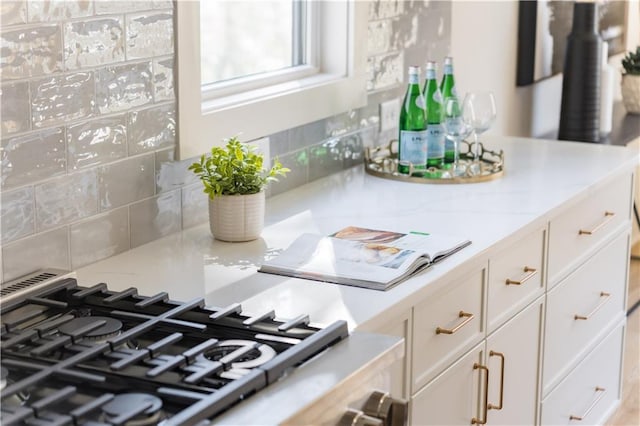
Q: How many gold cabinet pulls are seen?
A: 7